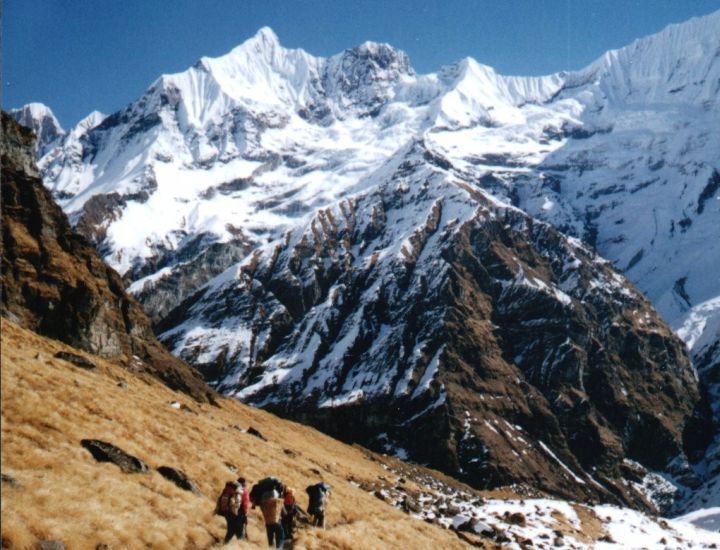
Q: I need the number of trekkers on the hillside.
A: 4